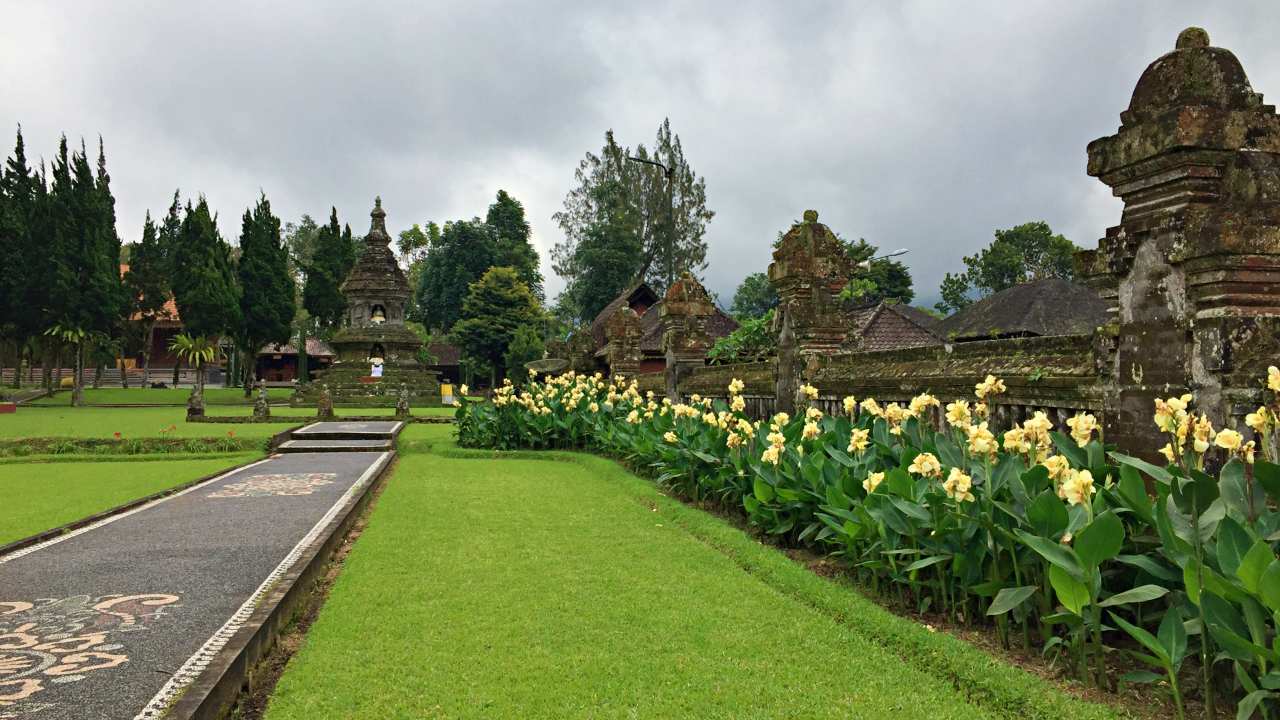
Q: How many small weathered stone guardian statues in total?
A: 4